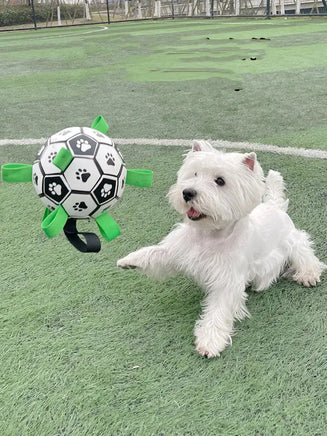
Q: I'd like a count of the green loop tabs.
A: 6